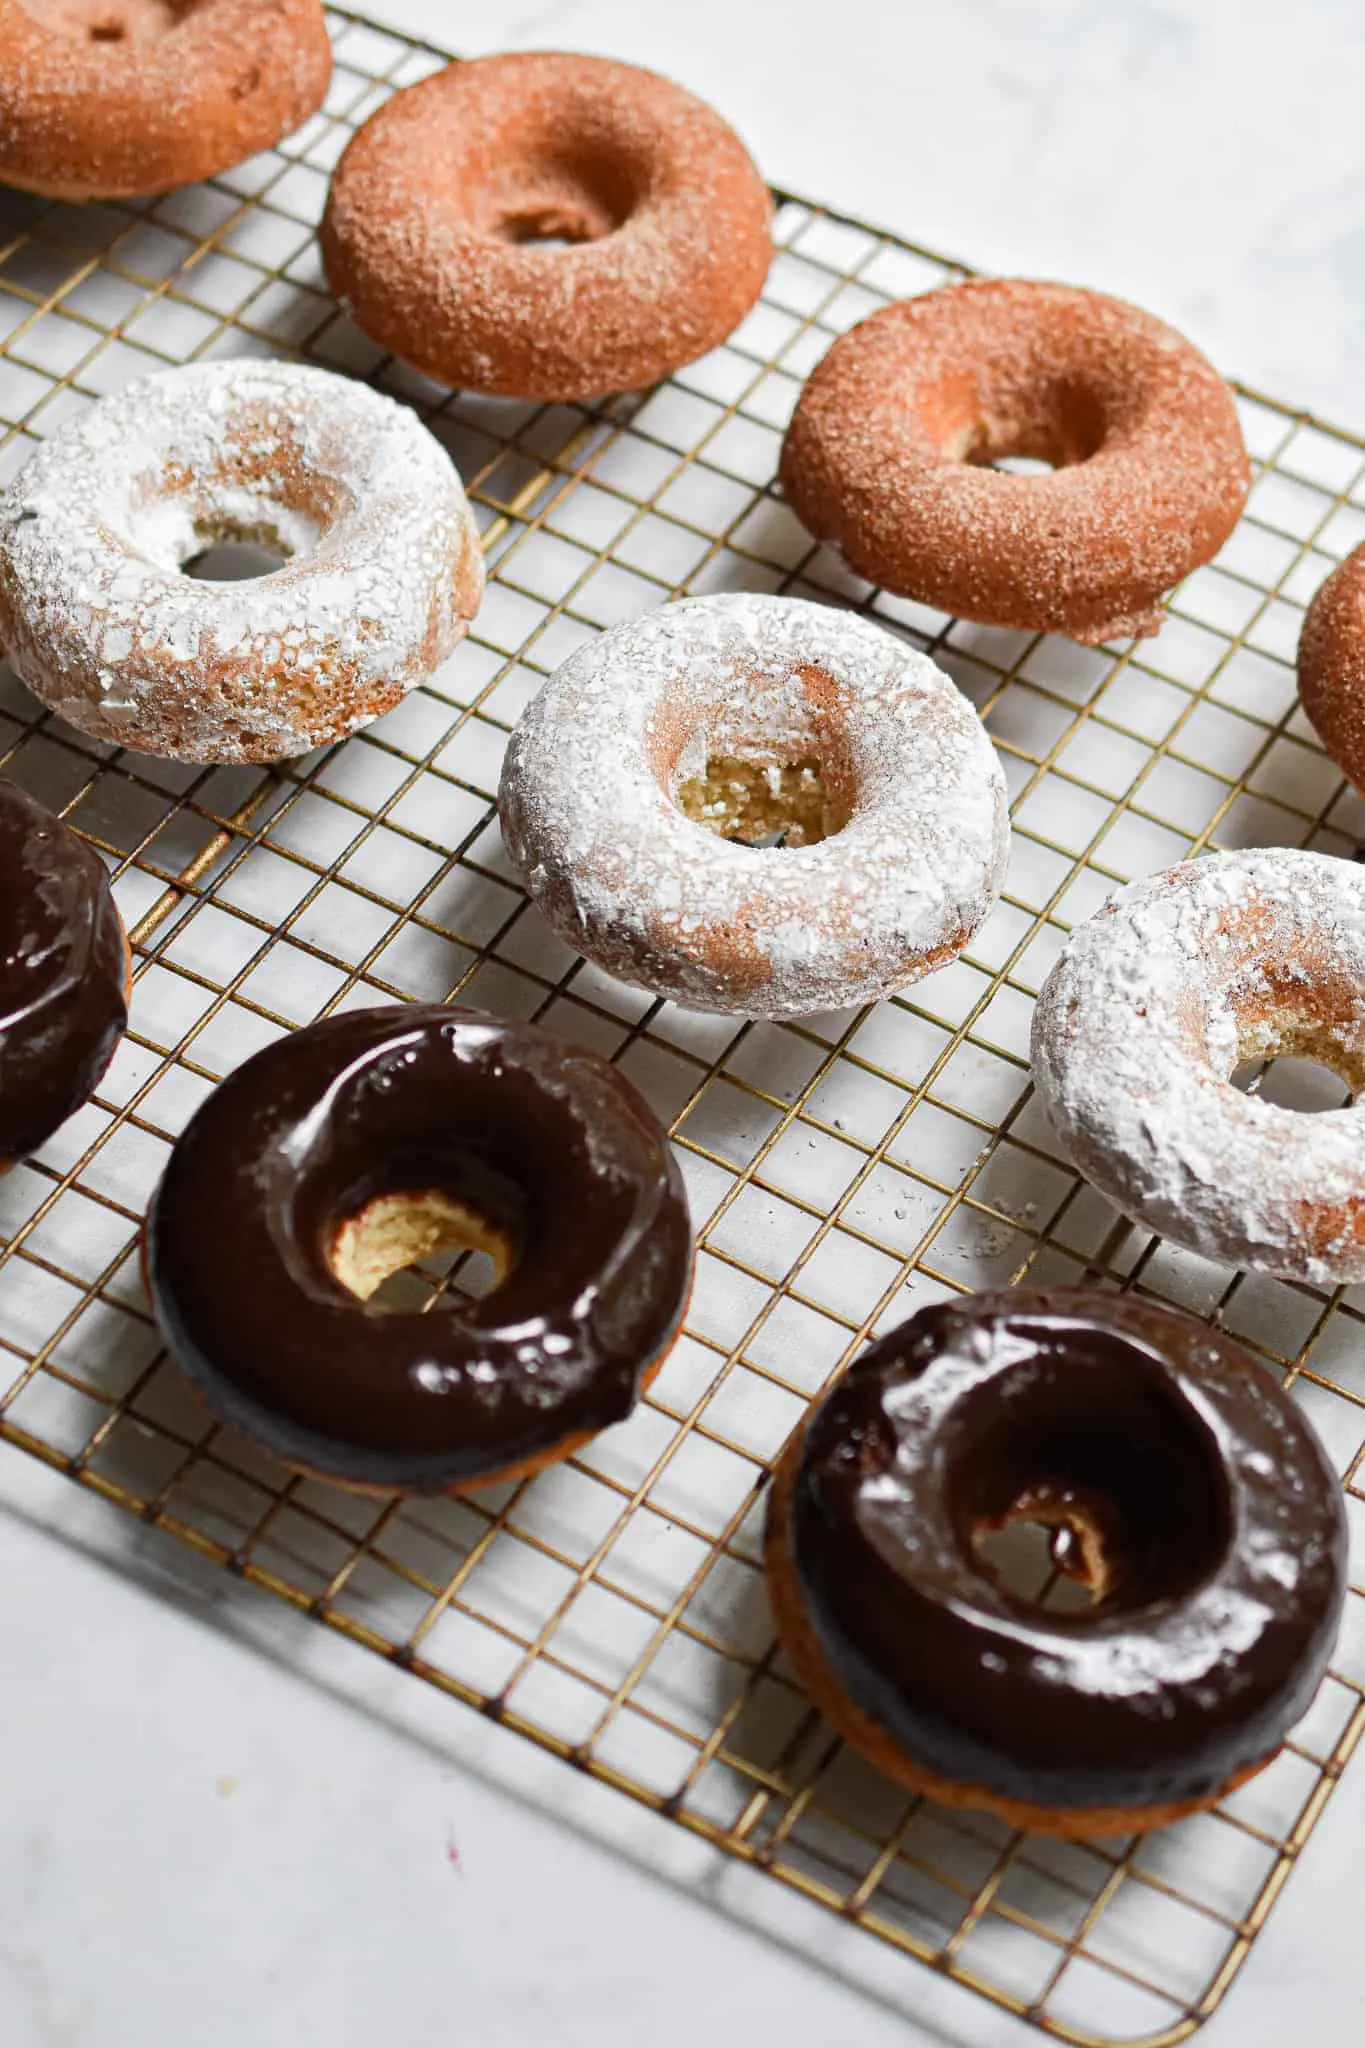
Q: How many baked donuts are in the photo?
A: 10